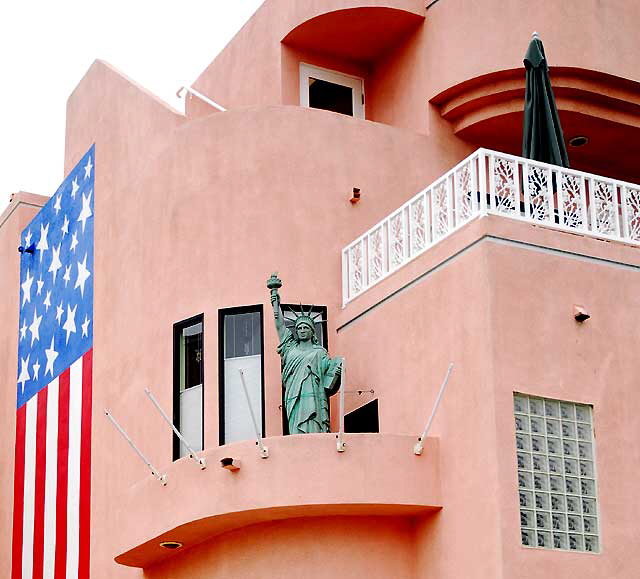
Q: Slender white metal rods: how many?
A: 5